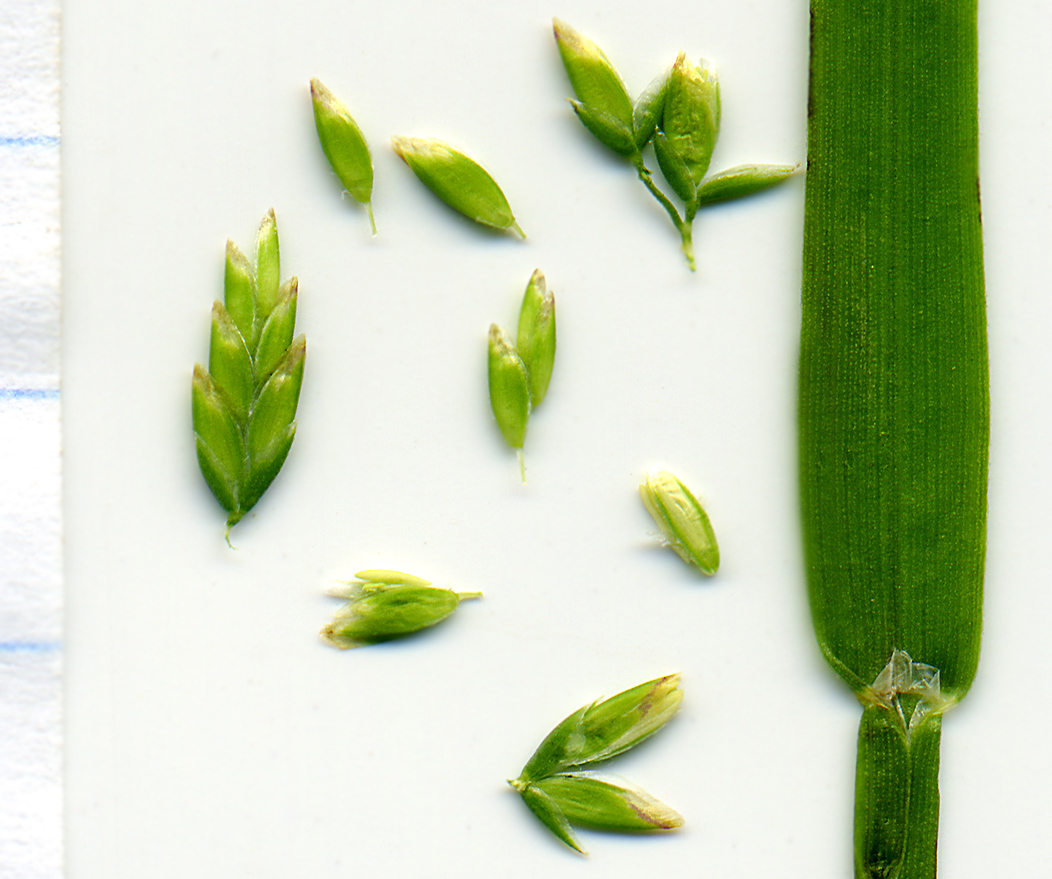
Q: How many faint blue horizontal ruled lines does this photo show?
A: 3